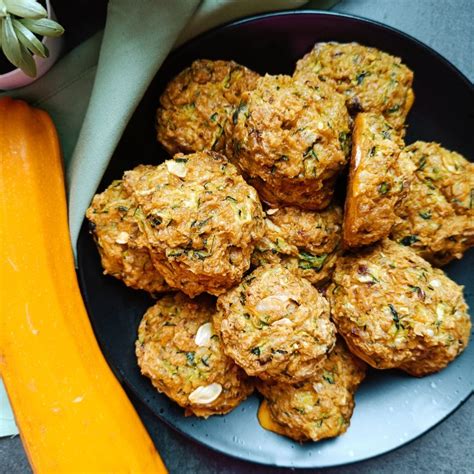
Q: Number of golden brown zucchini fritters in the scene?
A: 12